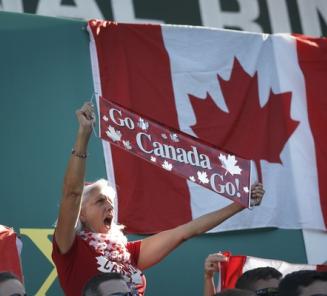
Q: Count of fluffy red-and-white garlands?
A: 1